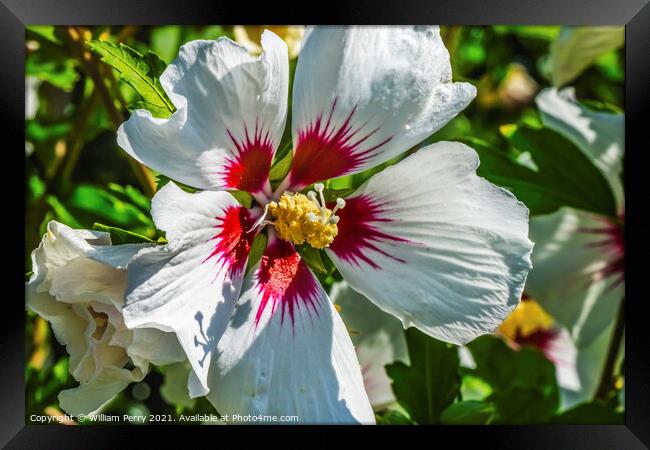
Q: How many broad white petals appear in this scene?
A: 5